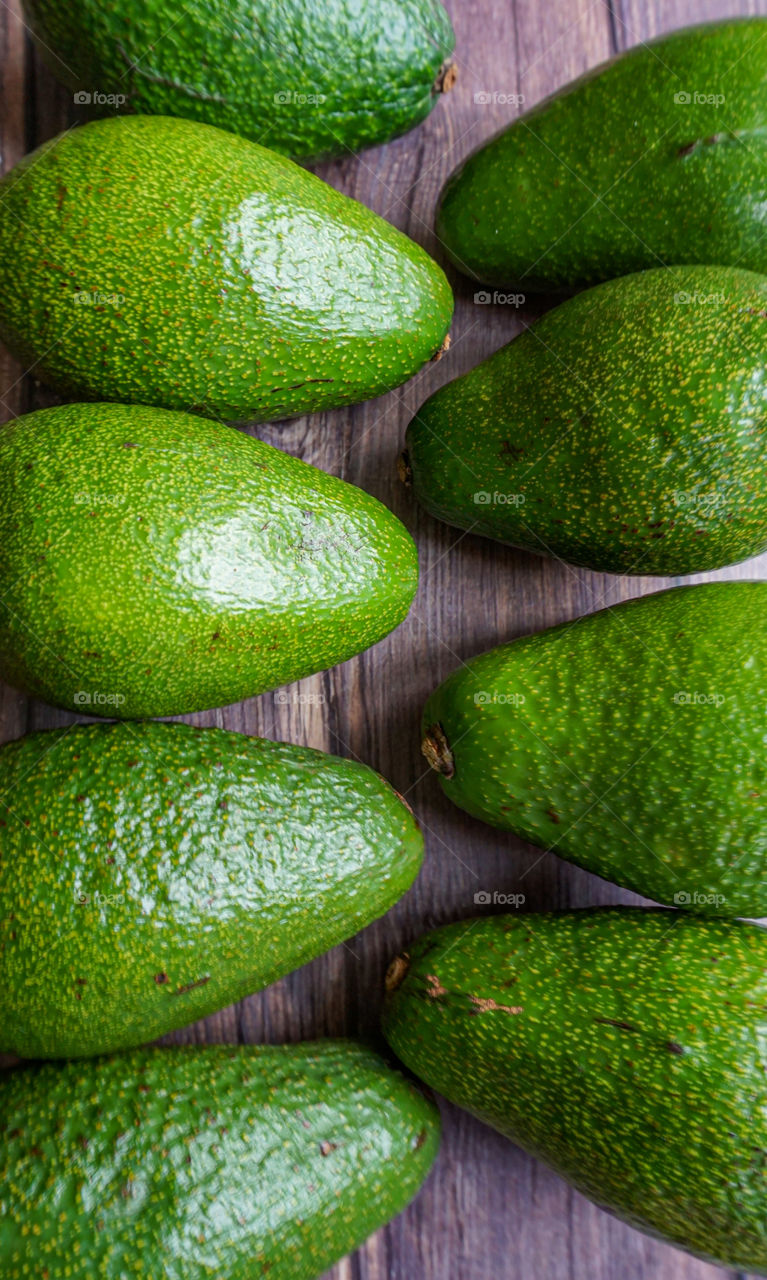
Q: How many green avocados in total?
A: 9